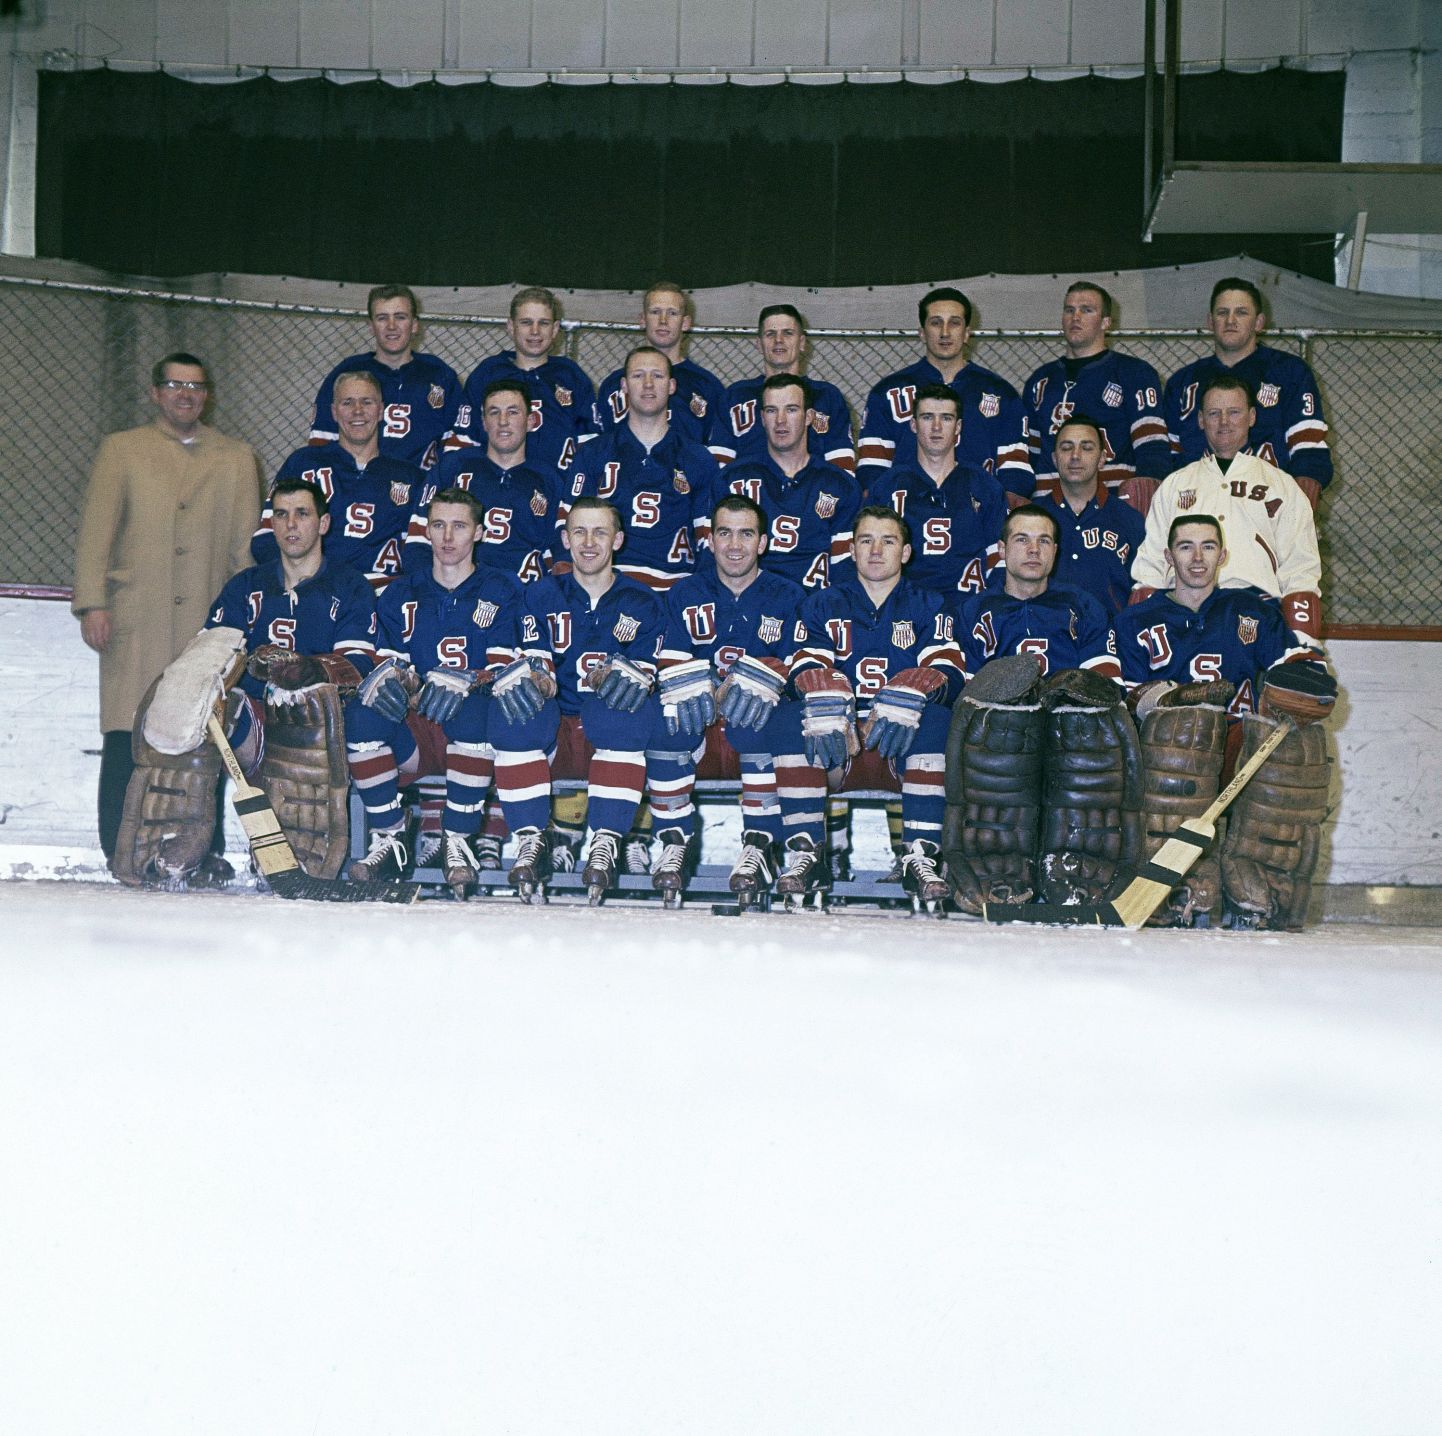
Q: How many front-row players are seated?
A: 7